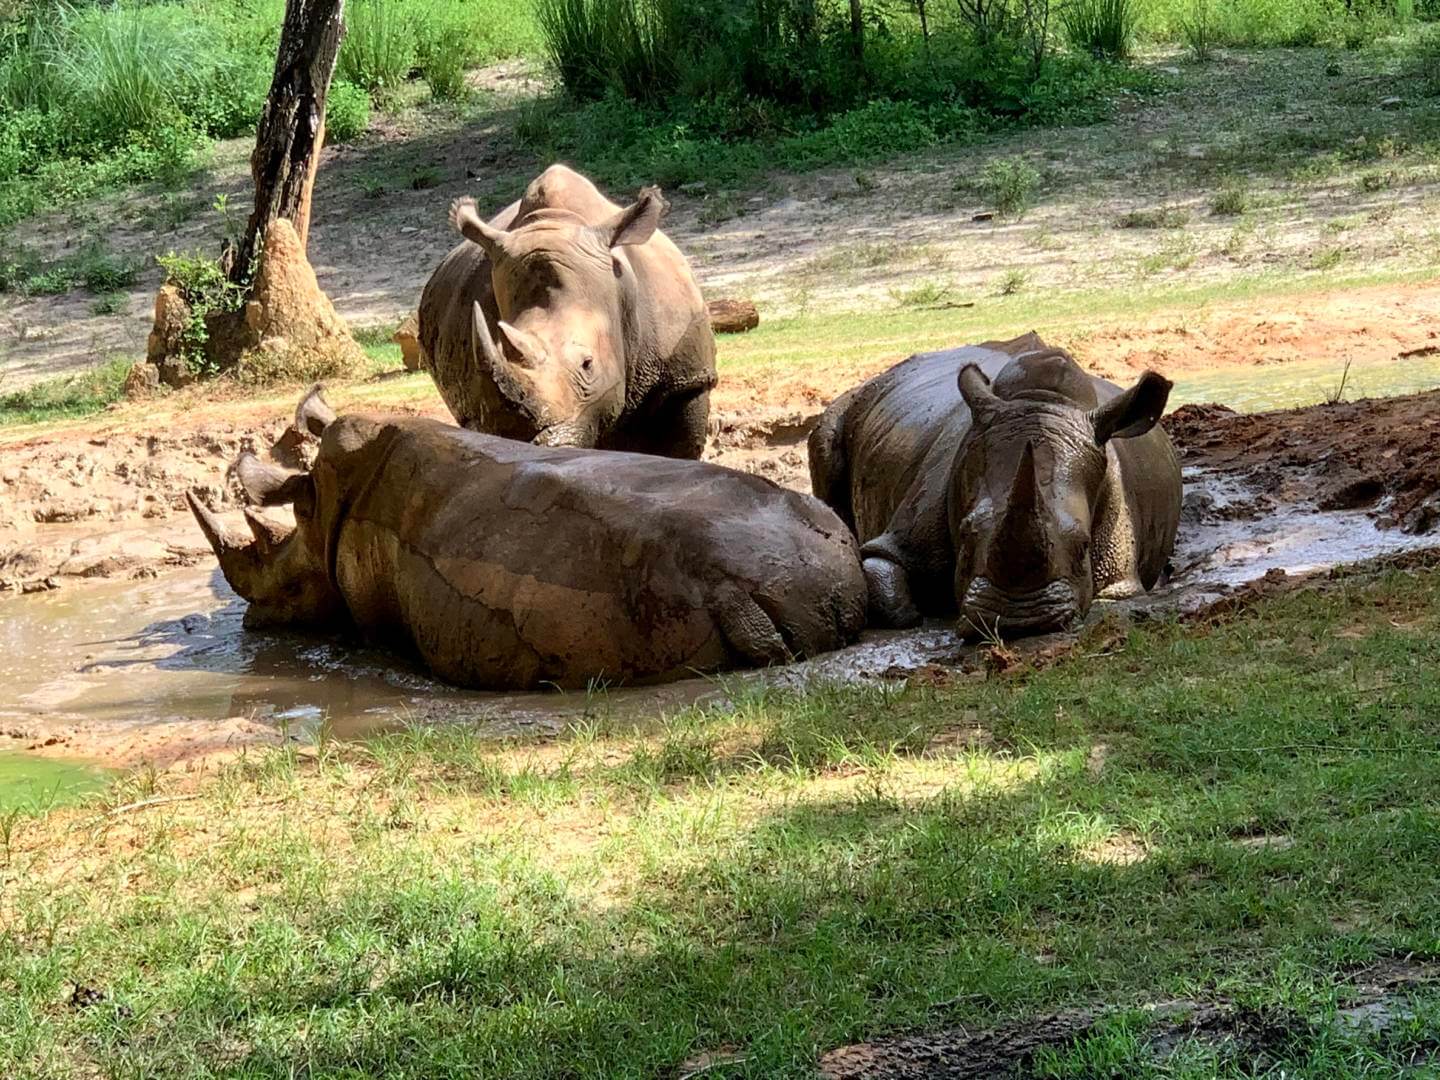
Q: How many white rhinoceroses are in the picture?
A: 3